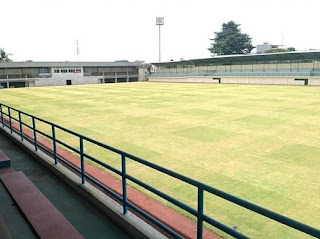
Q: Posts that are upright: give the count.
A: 8